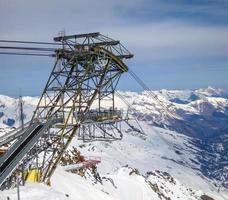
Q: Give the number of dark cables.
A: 3